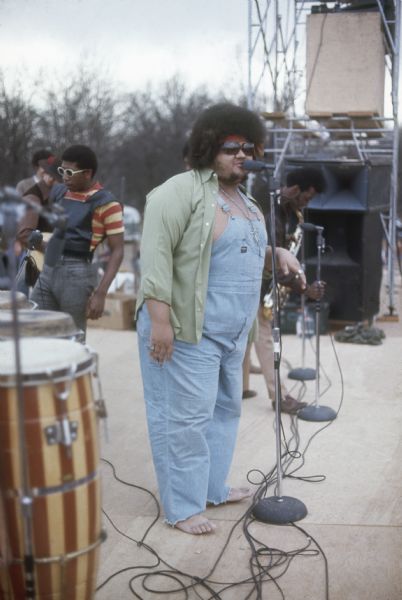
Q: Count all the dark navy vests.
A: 1